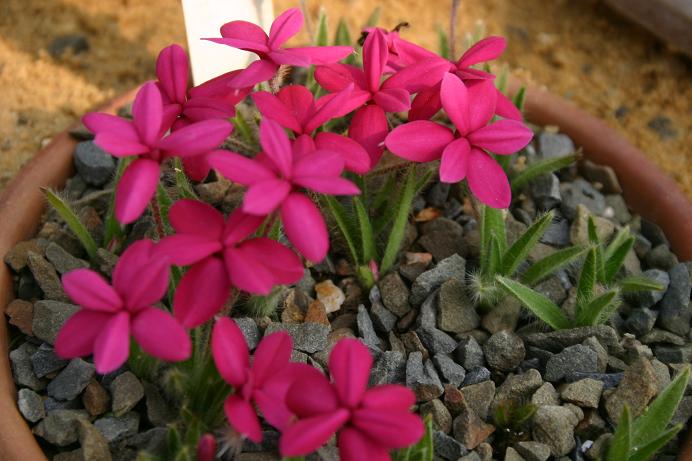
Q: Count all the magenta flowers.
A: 12